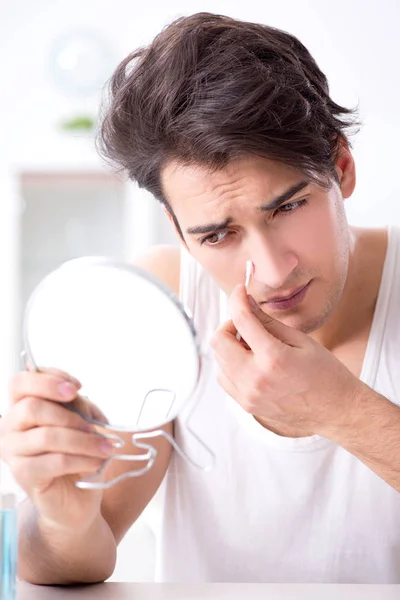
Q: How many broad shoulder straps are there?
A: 2